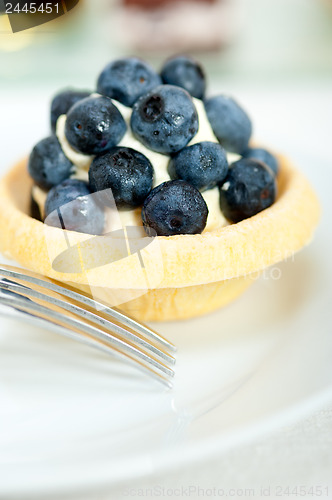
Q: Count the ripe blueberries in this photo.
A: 13